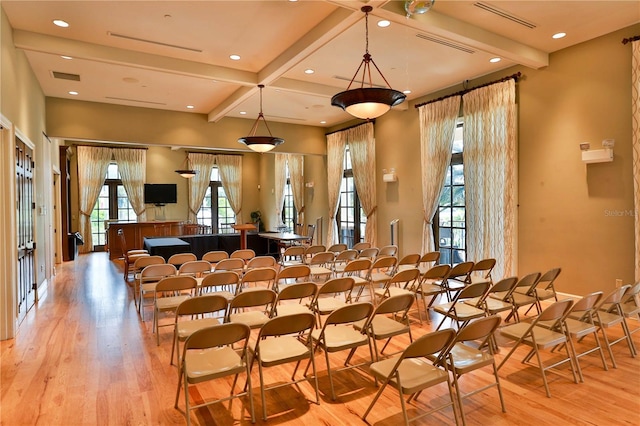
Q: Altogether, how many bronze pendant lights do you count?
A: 3